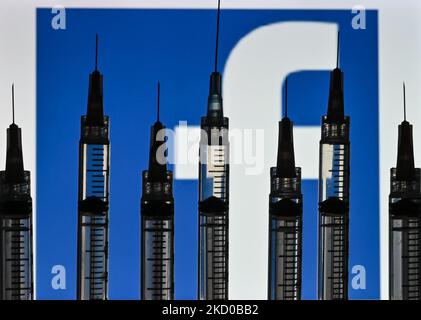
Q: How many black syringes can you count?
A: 7